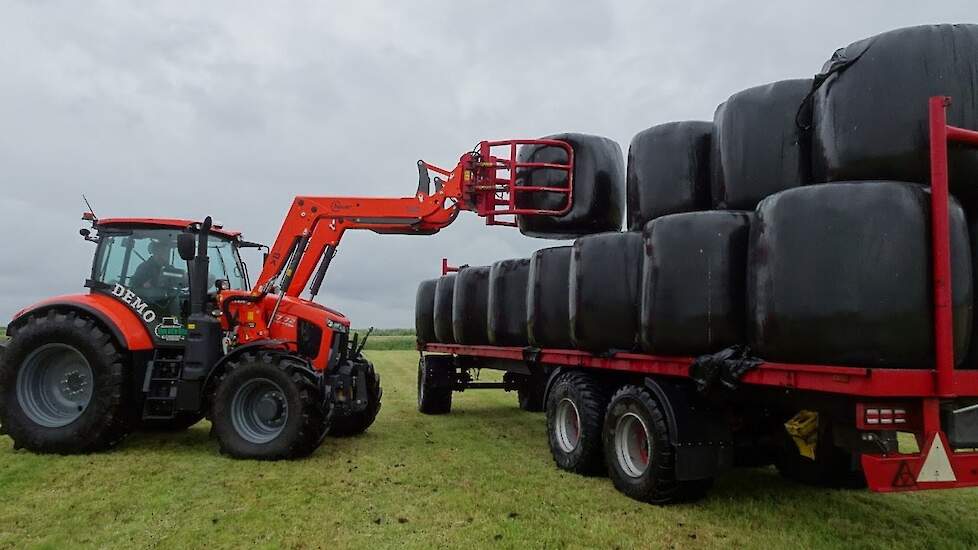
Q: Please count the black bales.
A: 12